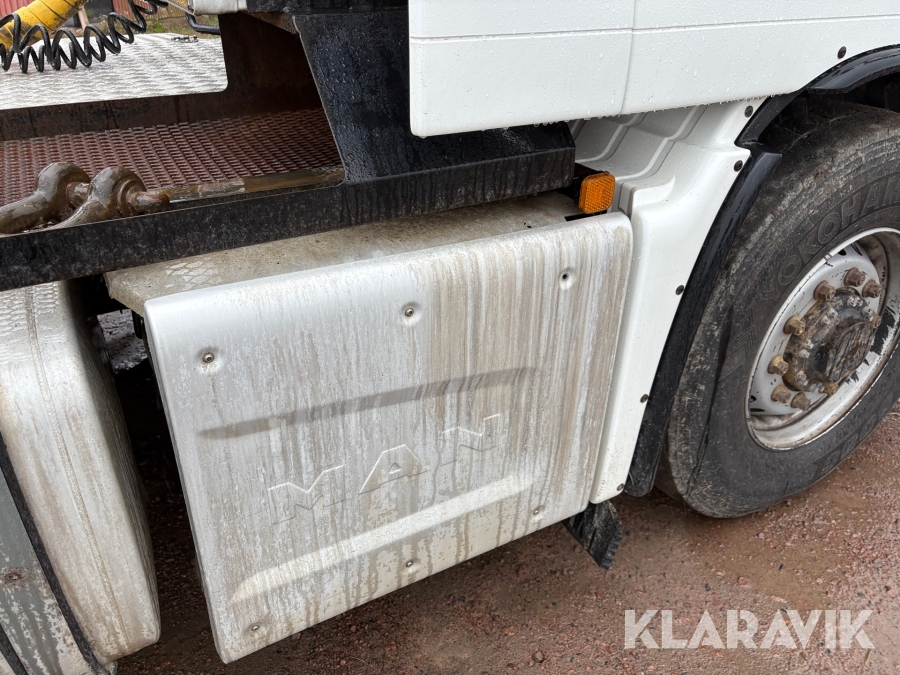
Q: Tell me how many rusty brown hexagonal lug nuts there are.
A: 9